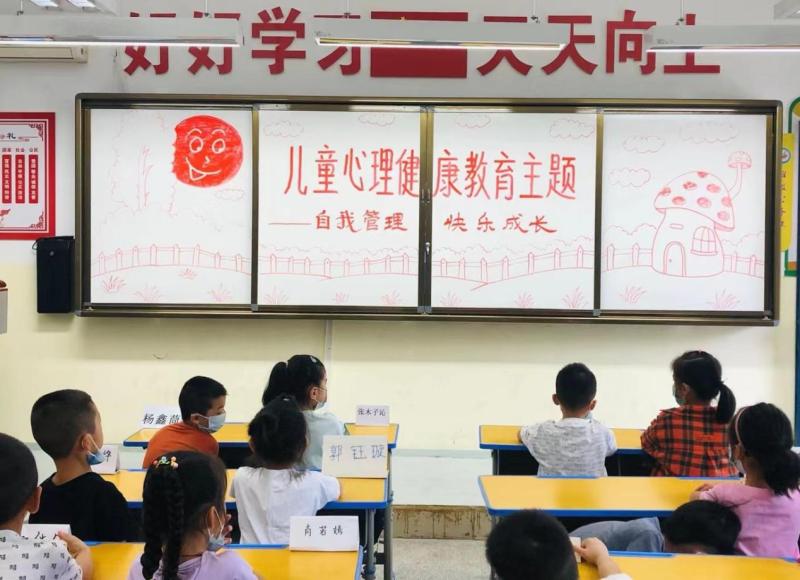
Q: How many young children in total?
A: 11